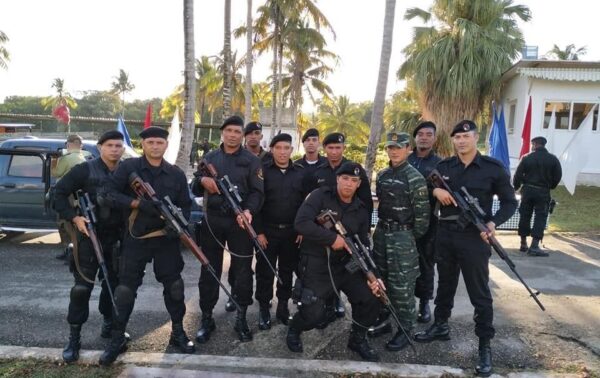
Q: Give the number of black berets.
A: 11